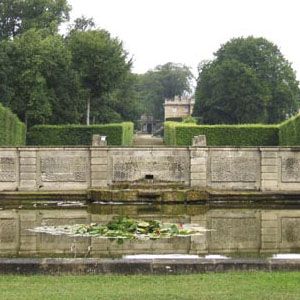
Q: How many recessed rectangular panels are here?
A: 5